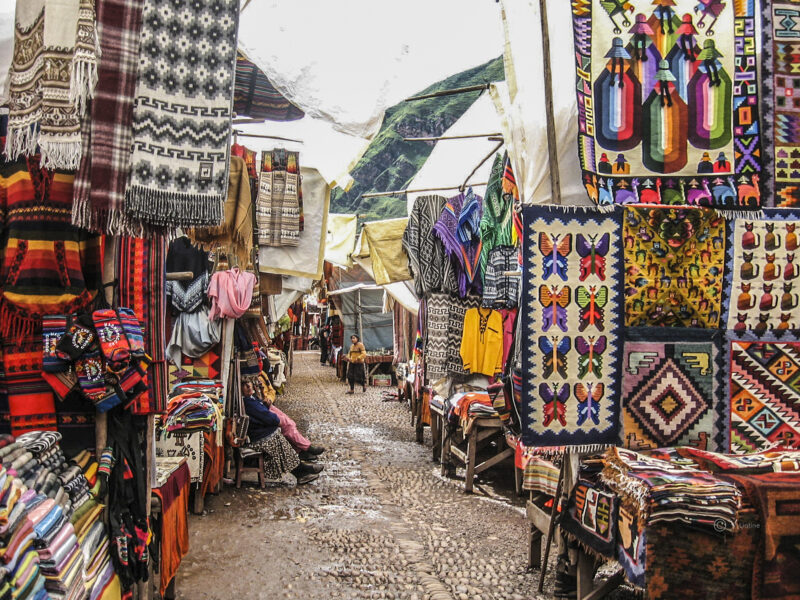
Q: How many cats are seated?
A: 12